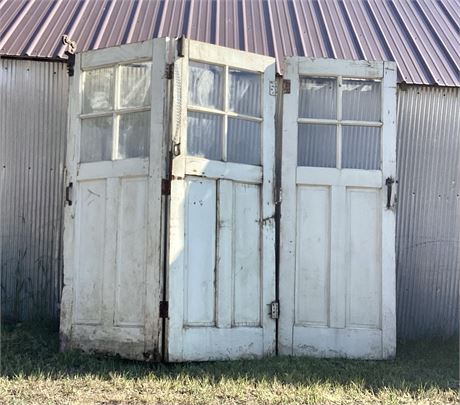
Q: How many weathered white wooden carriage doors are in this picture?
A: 3